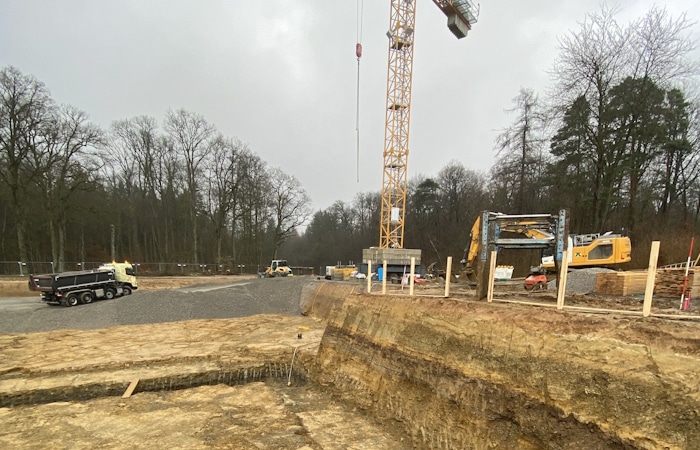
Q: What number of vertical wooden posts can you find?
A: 7